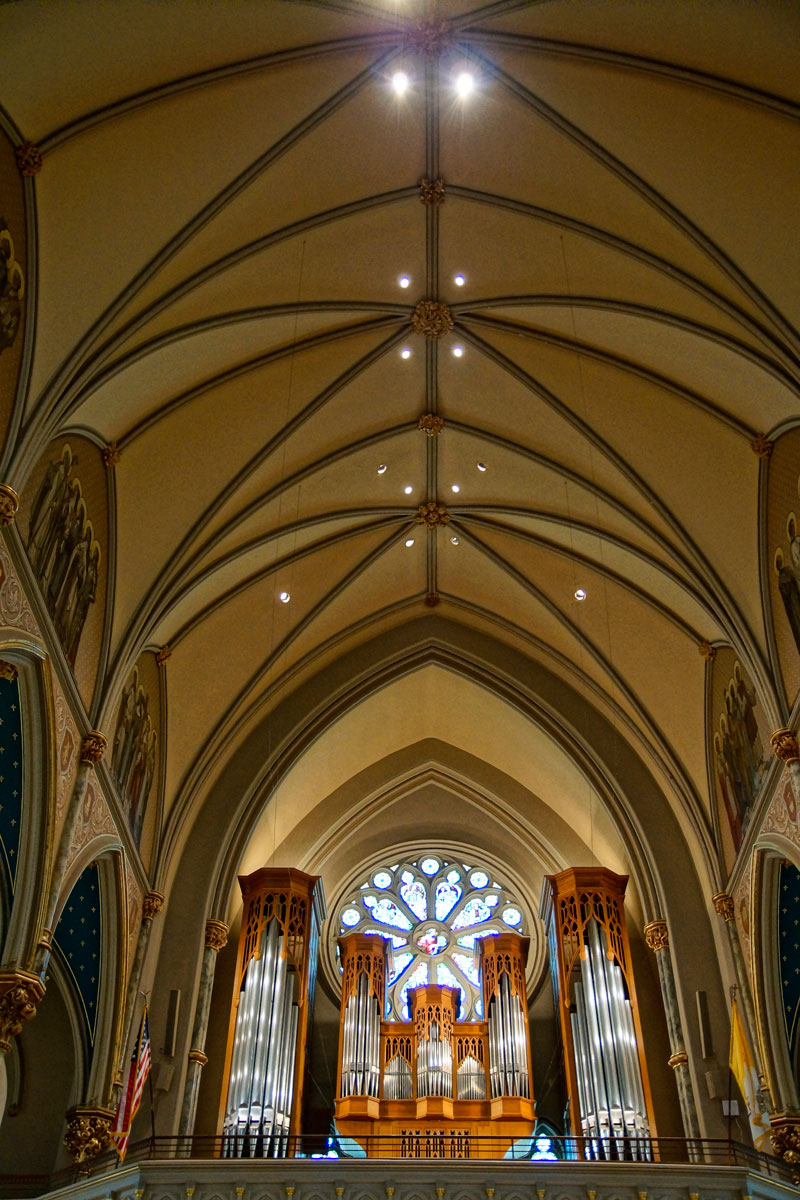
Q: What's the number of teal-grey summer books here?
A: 0